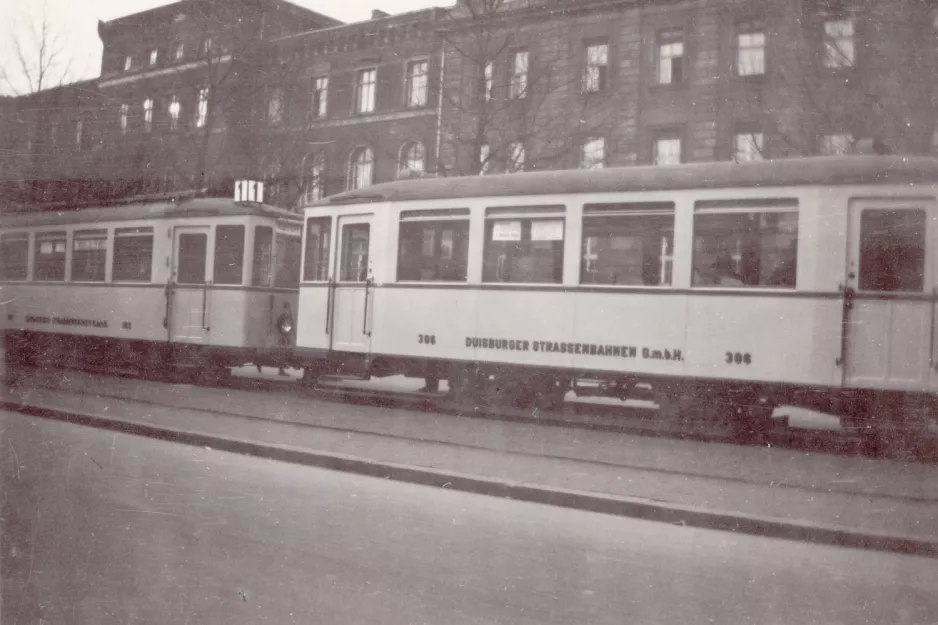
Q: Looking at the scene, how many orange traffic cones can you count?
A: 0